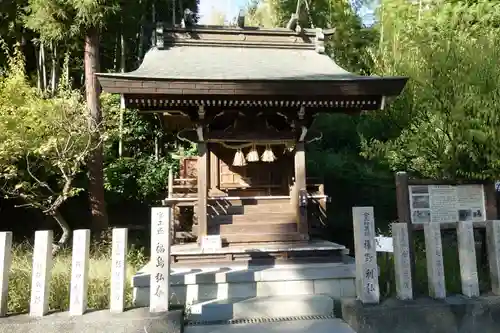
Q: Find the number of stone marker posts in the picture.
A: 10